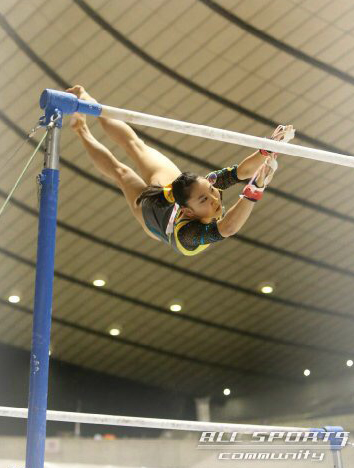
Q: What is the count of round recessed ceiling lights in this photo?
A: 8